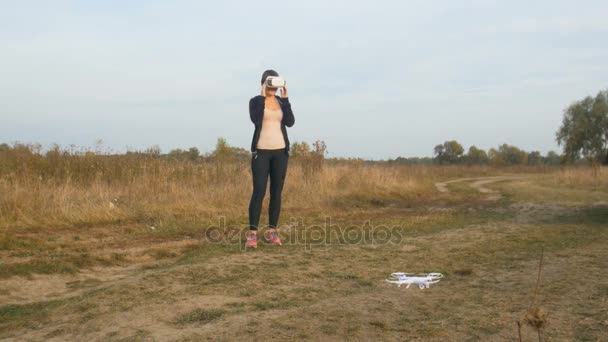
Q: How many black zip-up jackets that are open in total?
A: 1